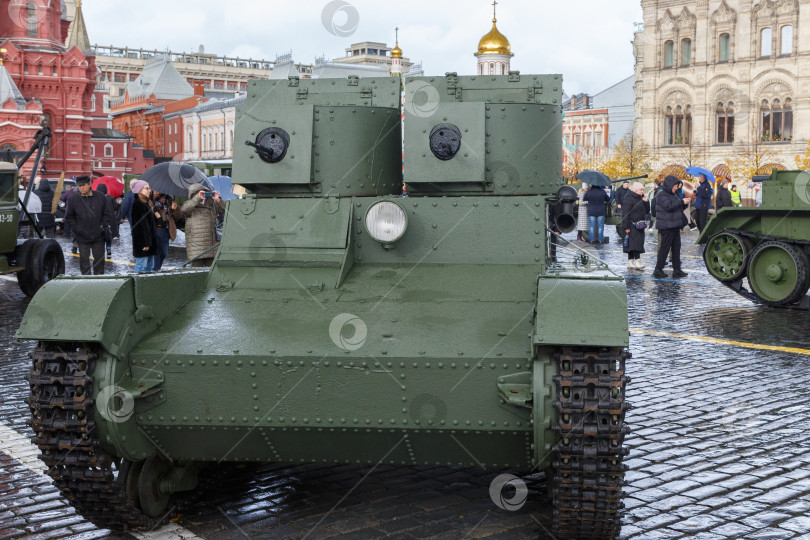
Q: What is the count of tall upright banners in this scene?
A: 0